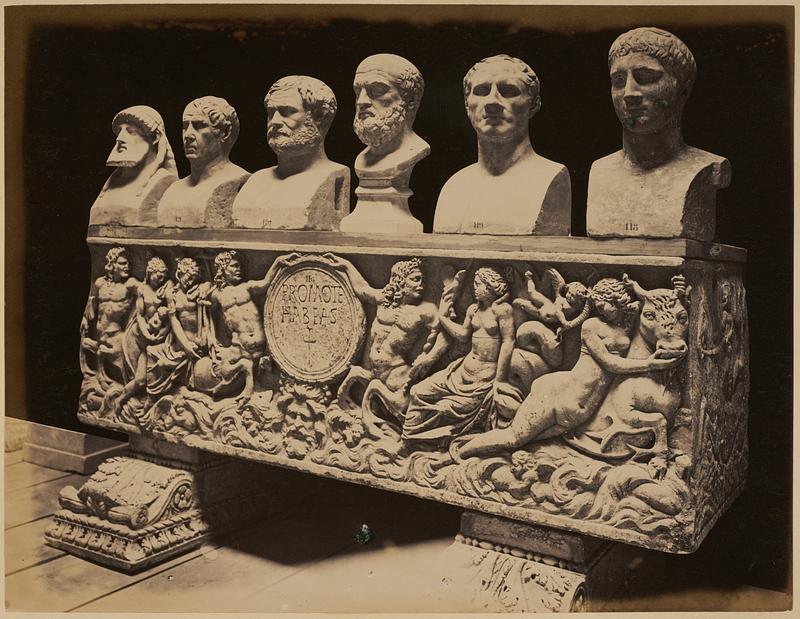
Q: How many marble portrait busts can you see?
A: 6